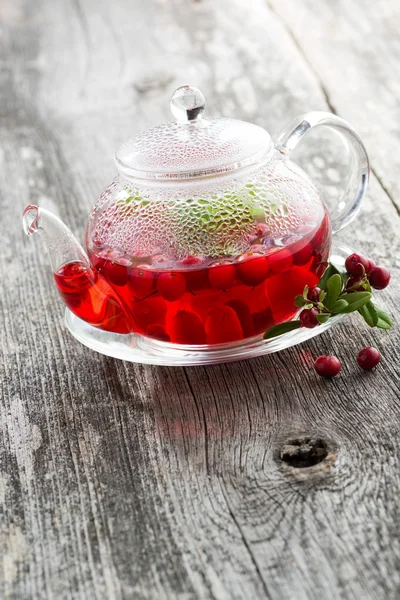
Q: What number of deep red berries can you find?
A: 8